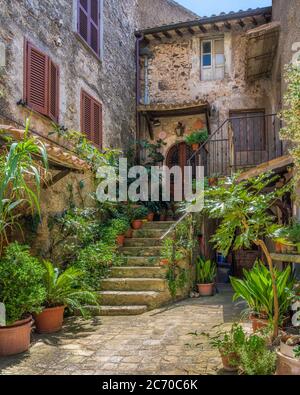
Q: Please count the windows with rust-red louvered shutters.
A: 2